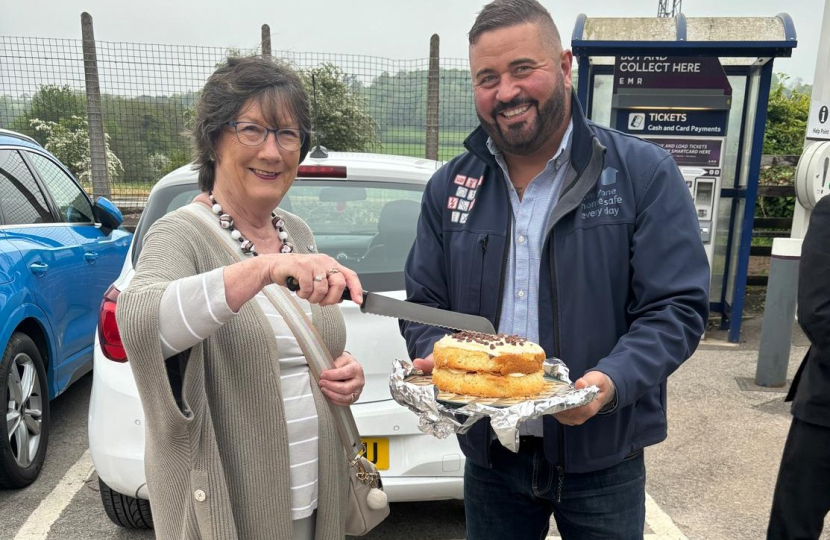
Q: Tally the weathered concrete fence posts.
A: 3